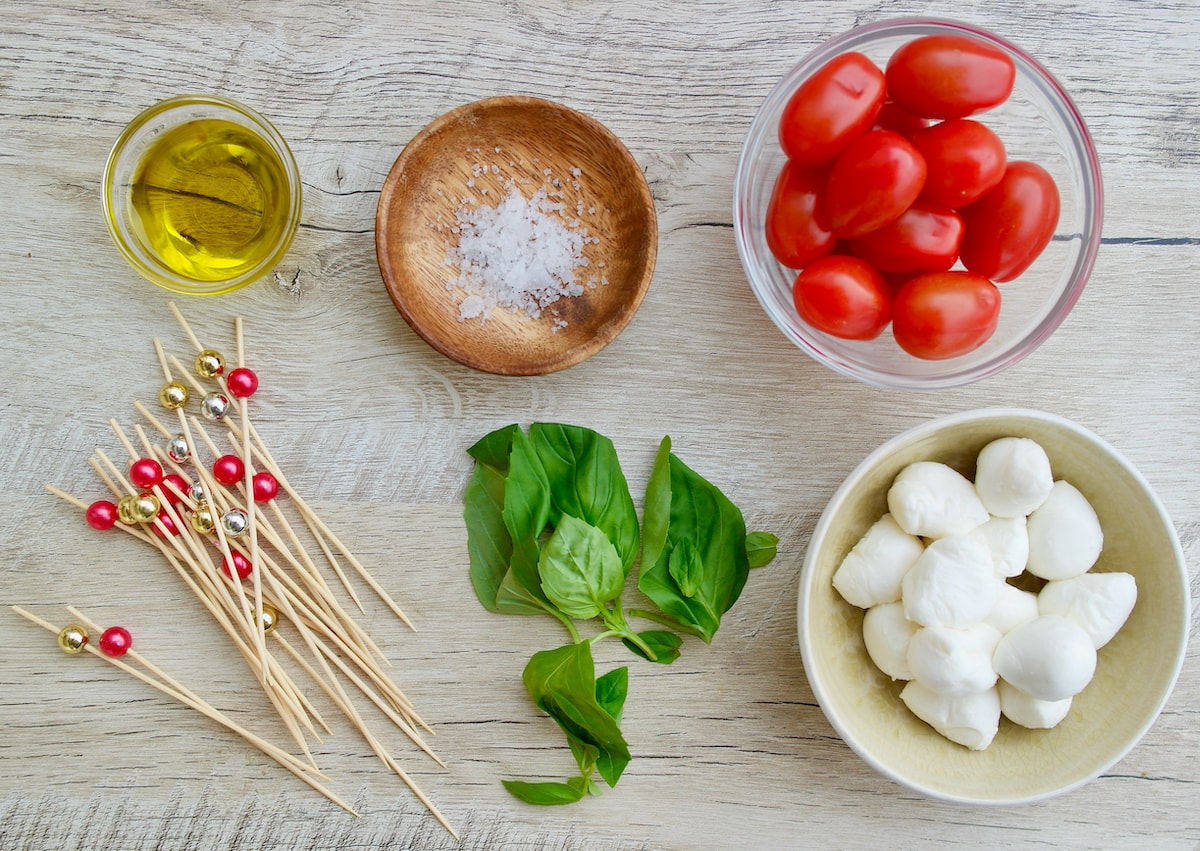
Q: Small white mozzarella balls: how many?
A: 13